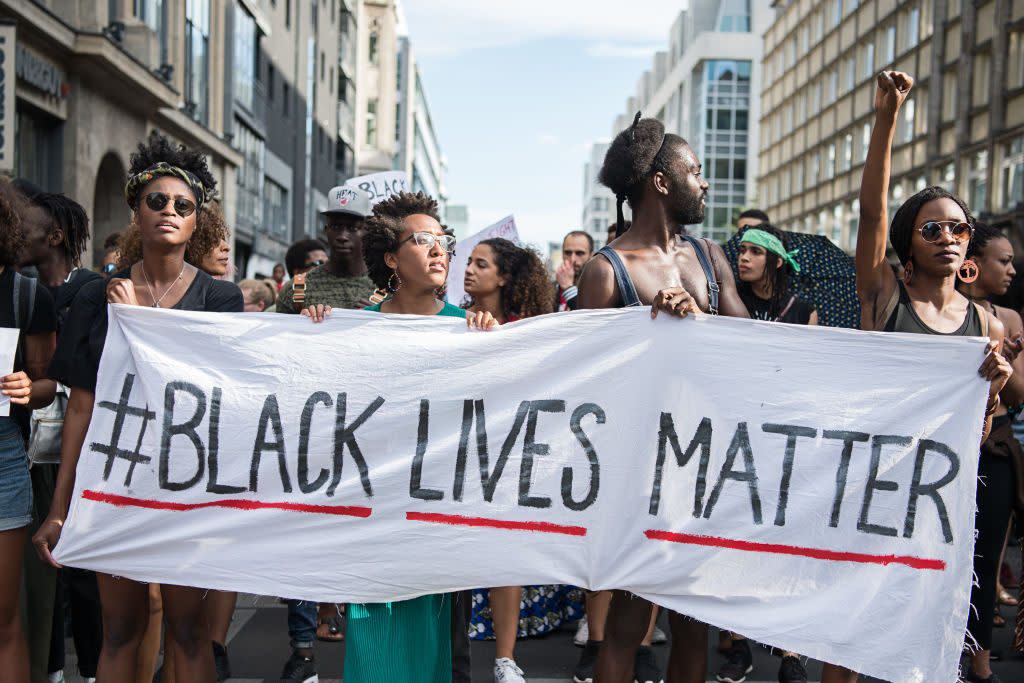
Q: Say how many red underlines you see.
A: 3